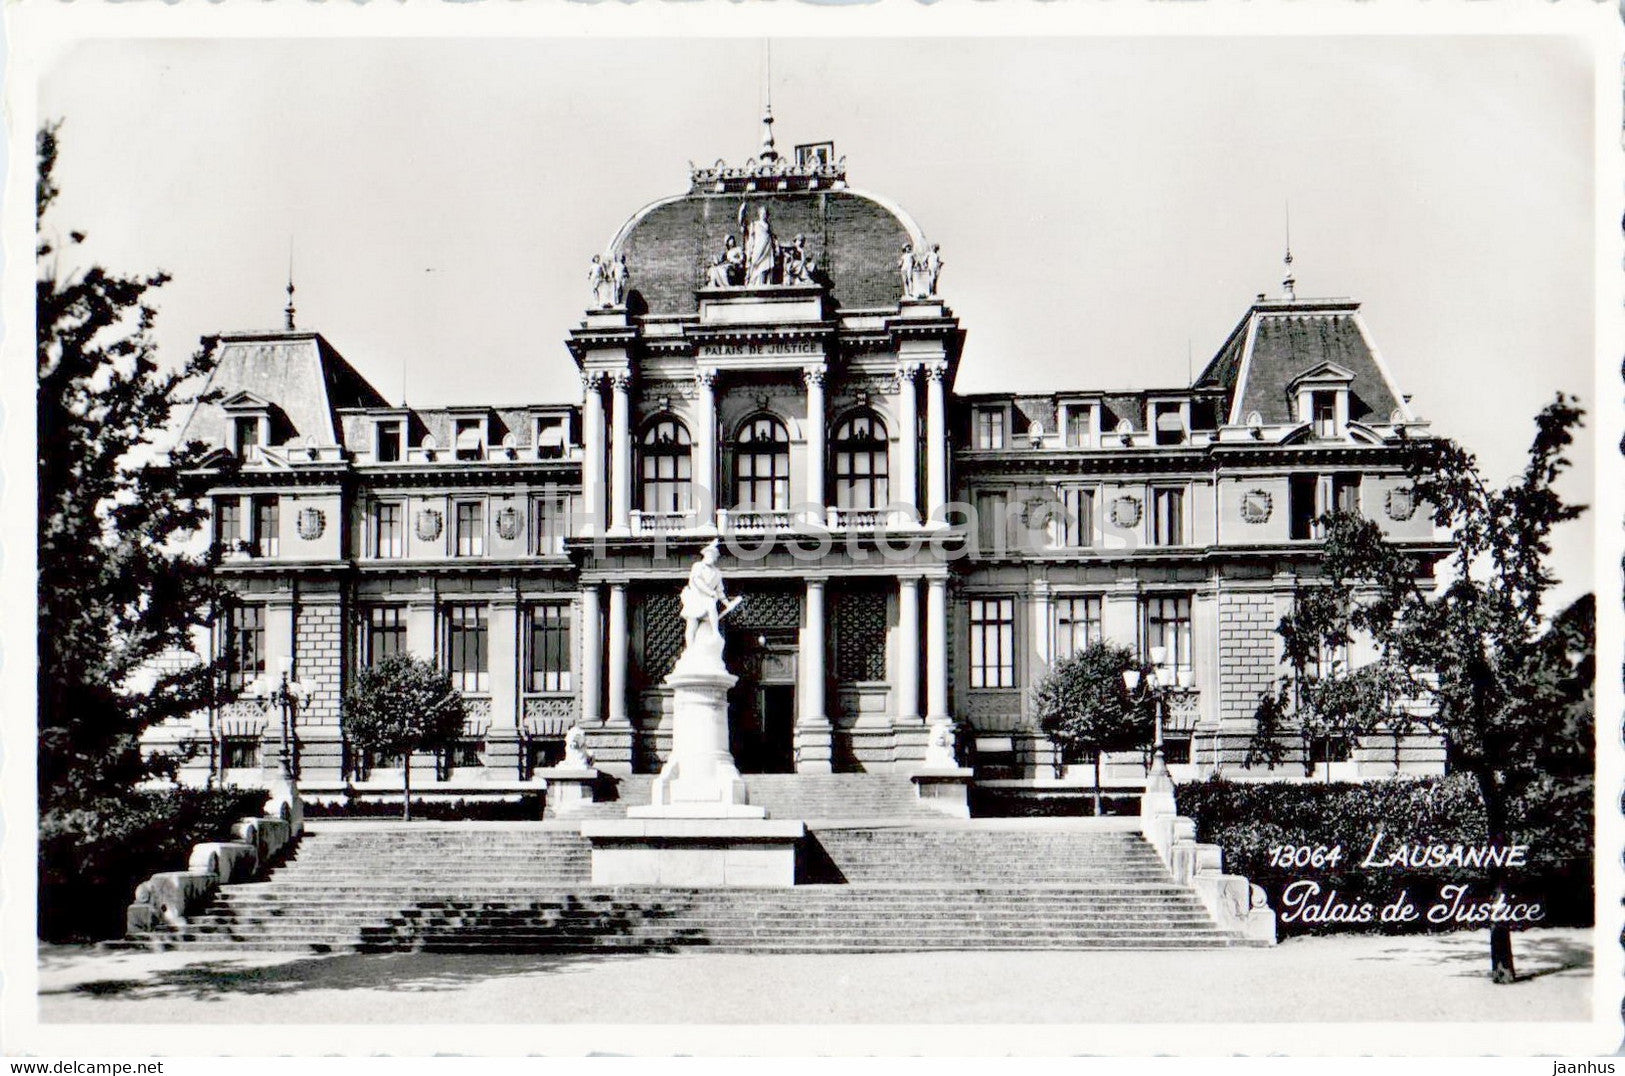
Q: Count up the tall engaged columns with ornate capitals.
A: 6